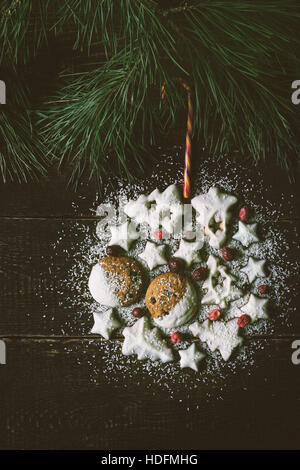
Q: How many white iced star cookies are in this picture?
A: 8